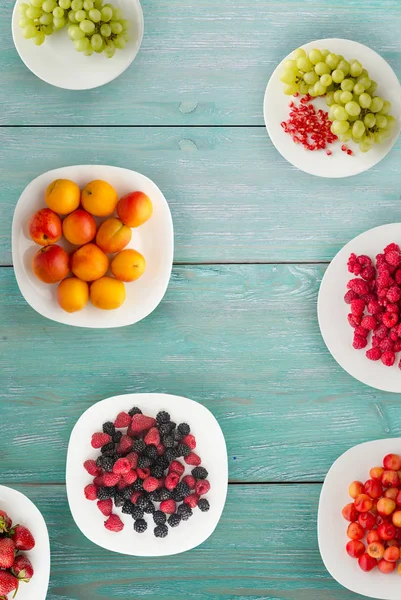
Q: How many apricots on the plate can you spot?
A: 11